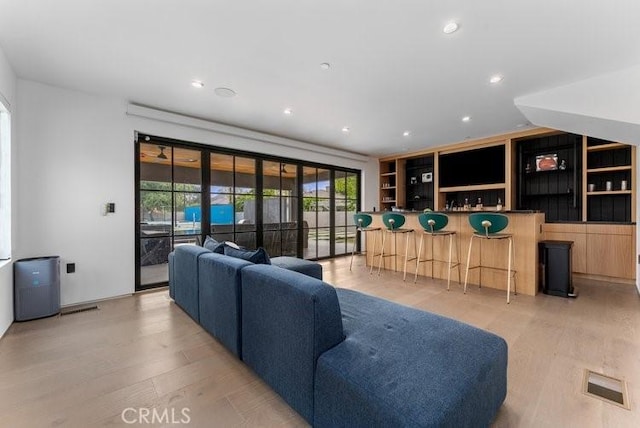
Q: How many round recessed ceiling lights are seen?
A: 7